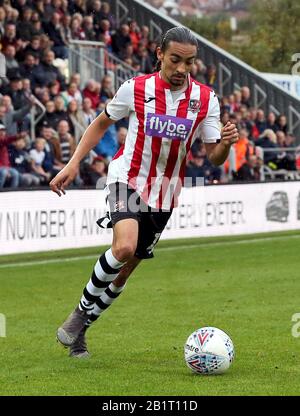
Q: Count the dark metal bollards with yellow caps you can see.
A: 0